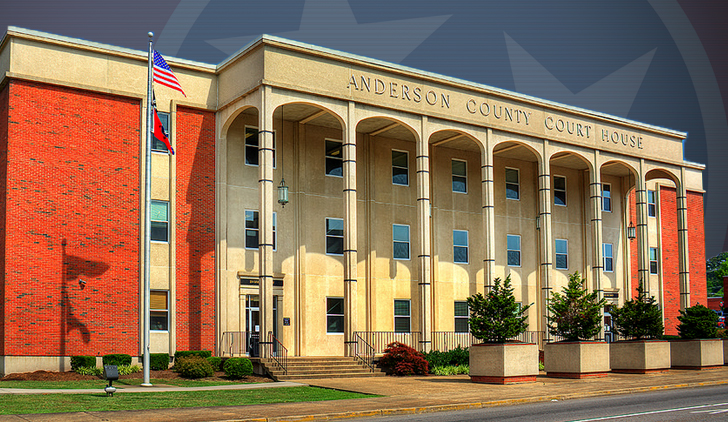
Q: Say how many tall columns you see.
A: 8